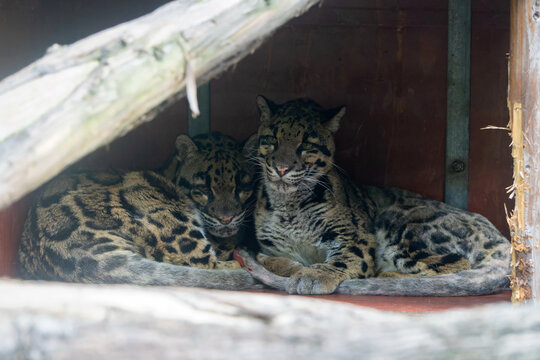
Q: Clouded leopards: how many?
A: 2